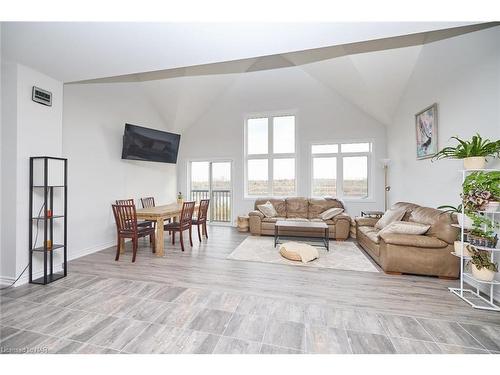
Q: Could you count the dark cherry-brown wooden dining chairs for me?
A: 5